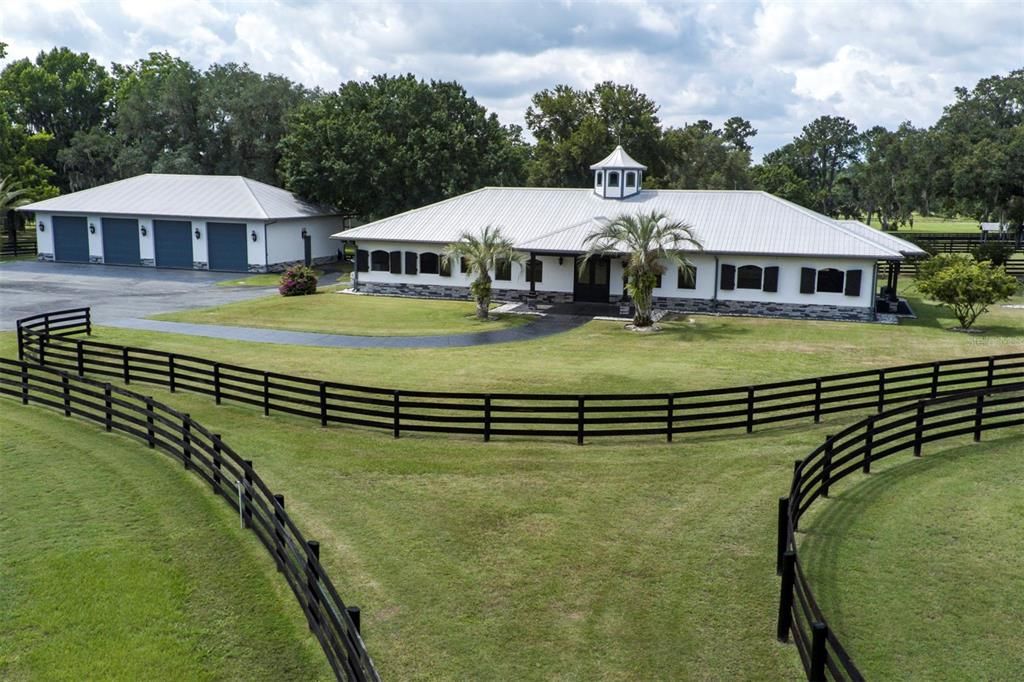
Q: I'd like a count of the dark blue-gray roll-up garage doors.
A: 4